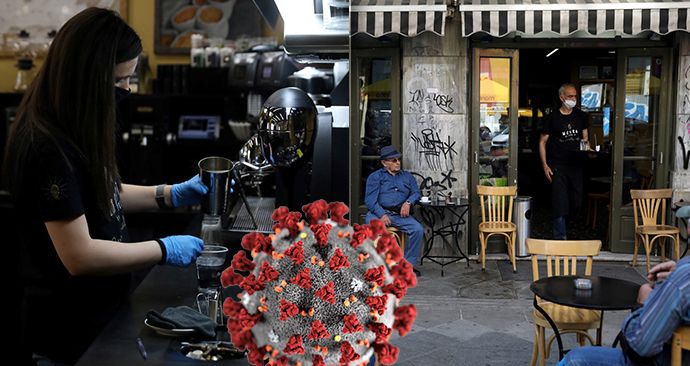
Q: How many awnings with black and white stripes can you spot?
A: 2